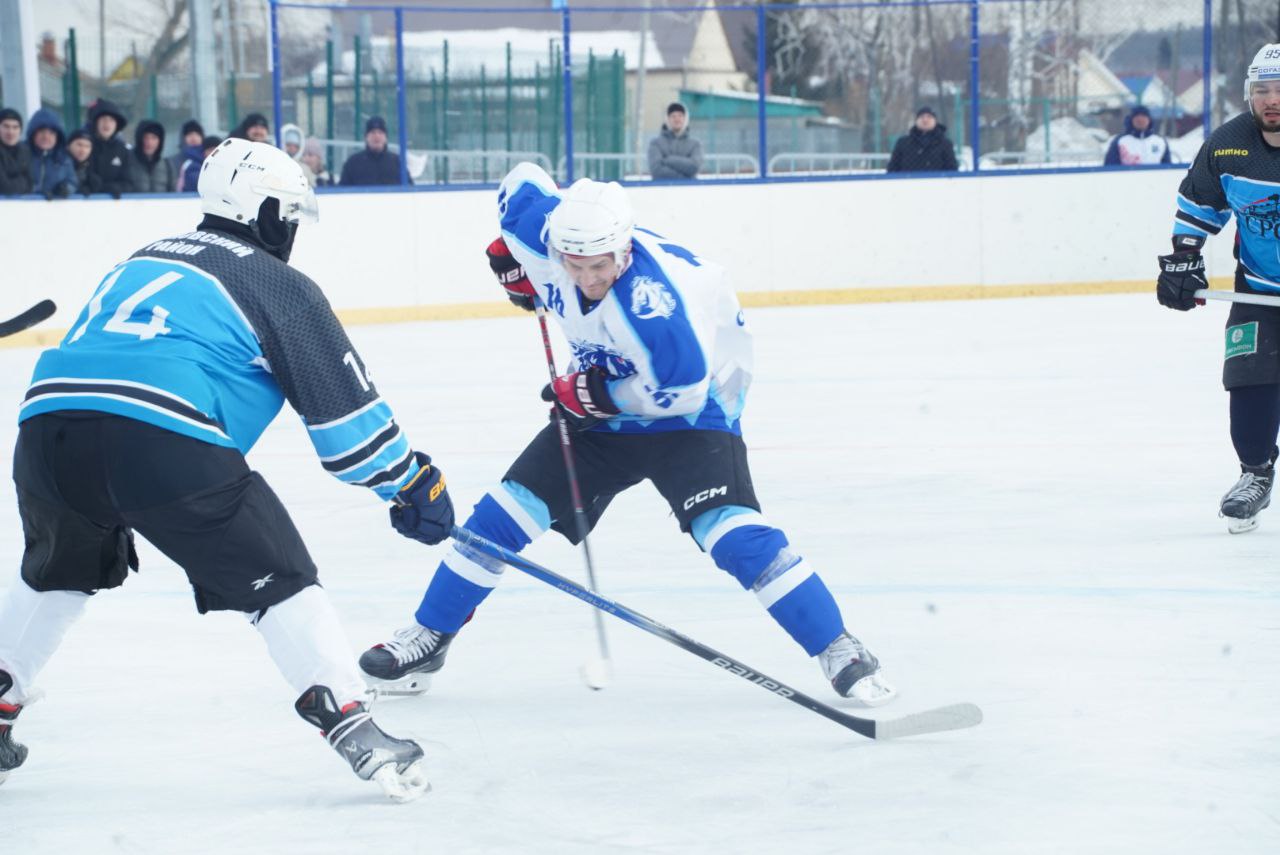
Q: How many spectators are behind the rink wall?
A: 14